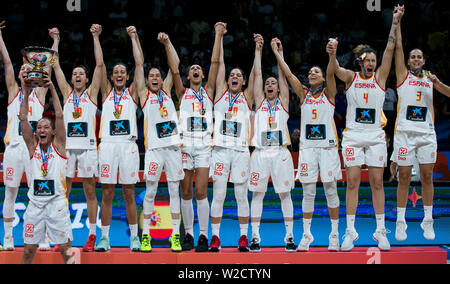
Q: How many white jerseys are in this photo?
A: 11